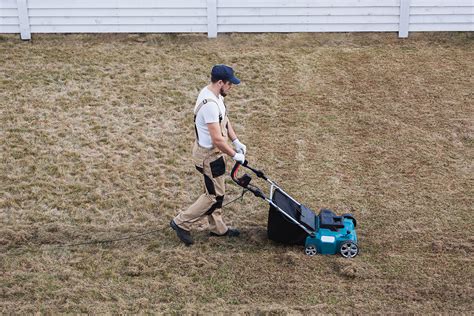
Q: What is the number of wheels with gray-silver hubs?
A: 2